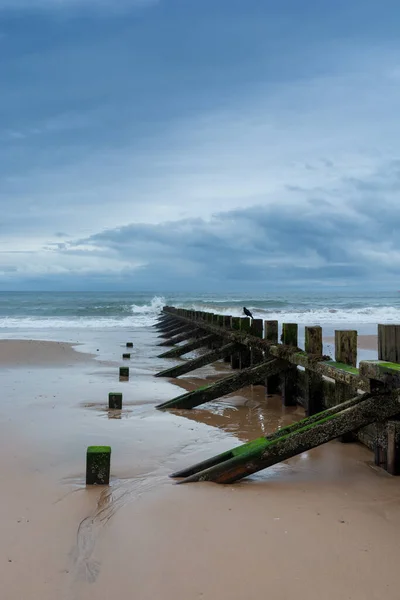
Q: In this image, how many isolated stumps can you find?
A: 5